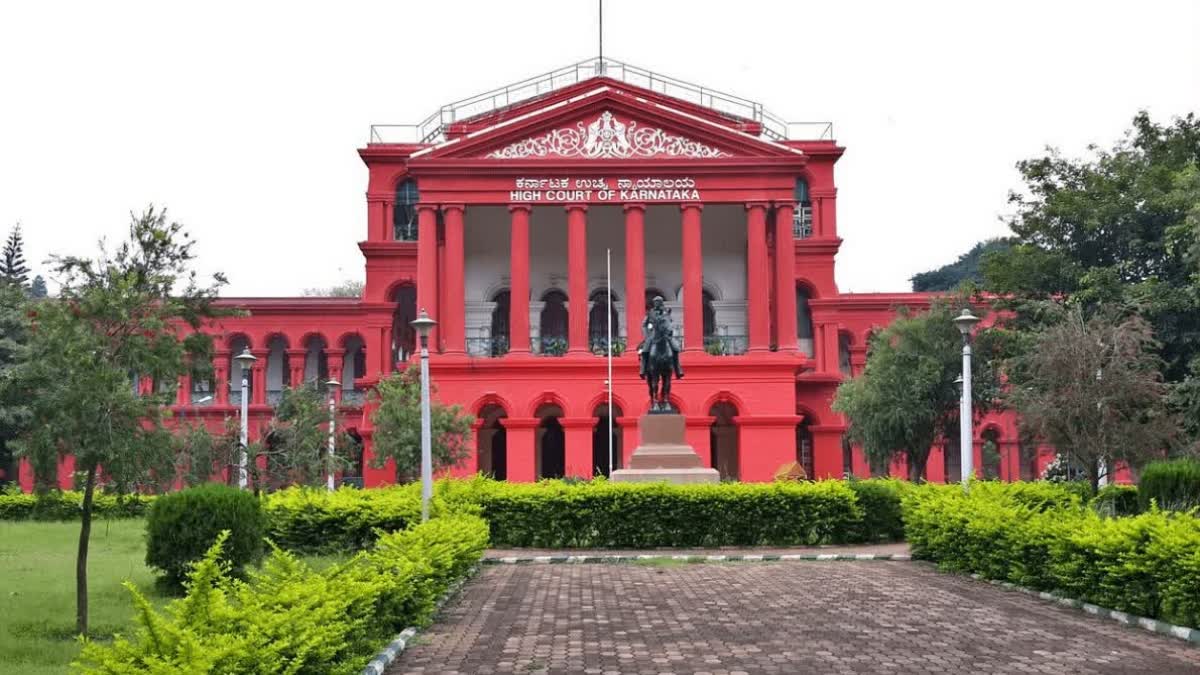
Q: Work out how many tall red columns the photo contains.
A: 8